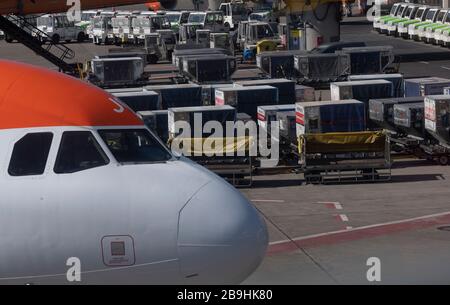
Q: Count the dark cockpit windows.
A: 3